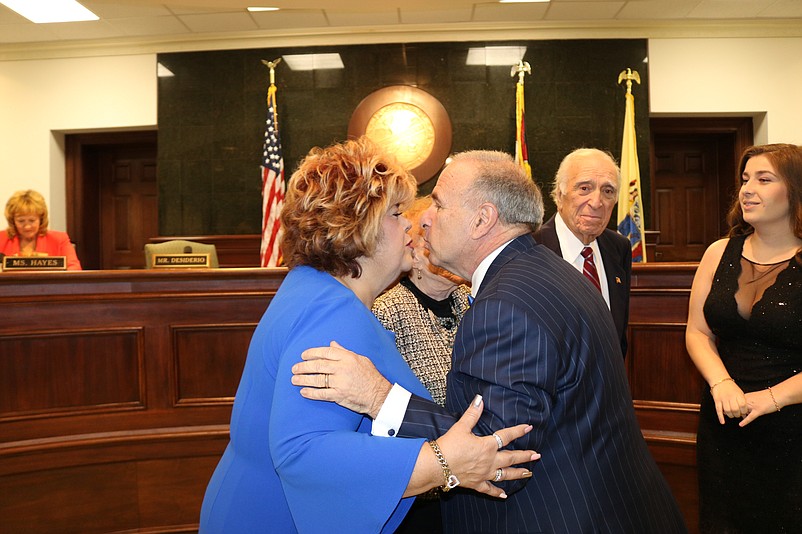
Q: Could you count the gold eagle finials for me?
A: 3